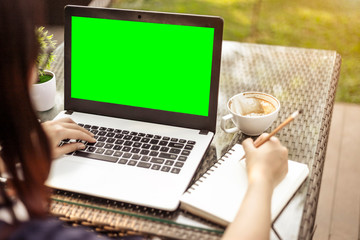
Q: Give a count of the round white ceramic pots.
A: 1